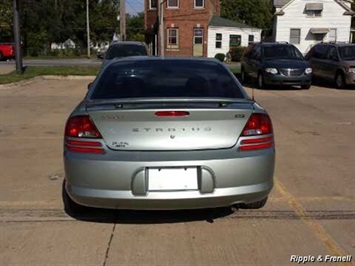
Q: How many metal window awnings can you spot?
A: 2